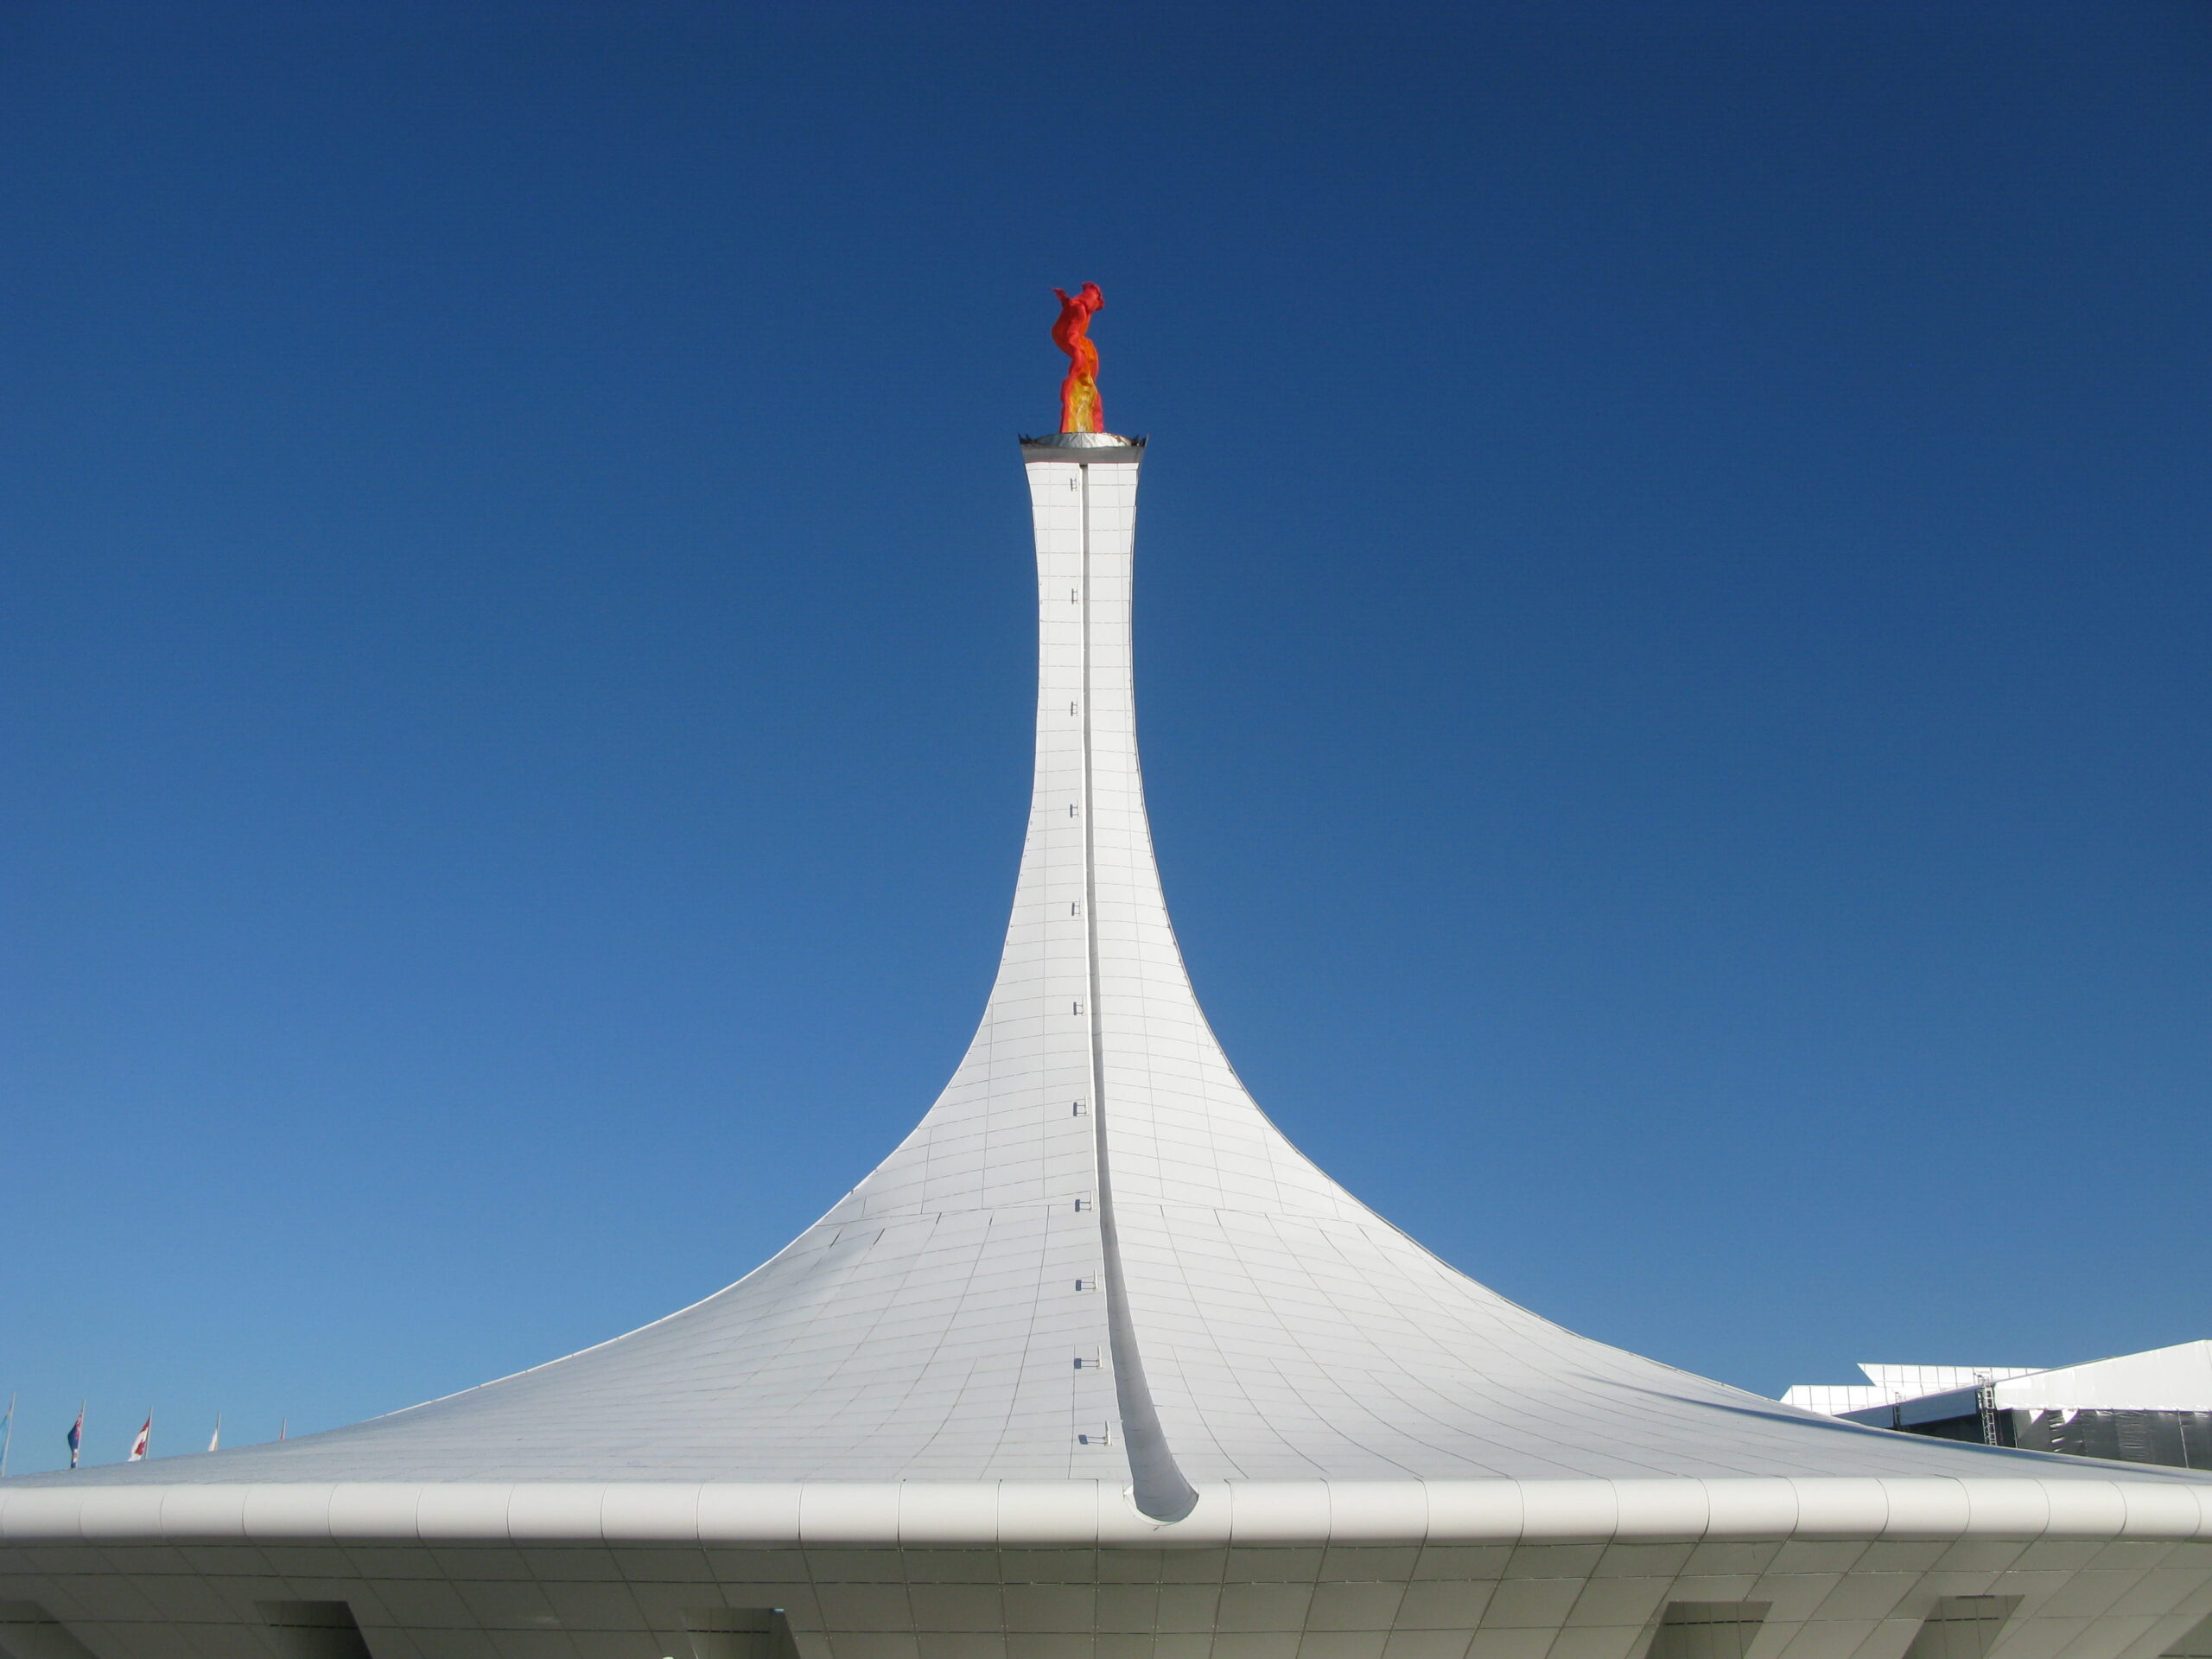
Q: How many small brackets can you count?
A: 11